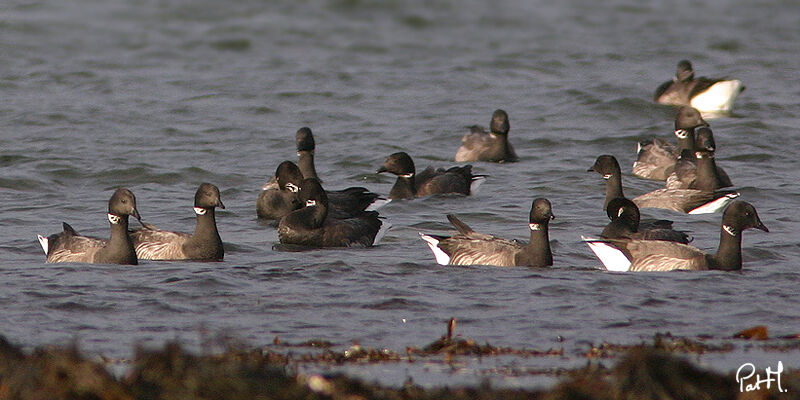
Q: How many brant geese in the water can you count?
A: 14